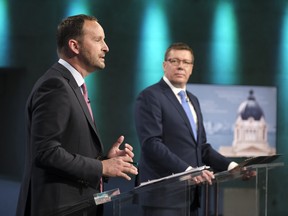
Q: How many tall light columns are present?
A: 5